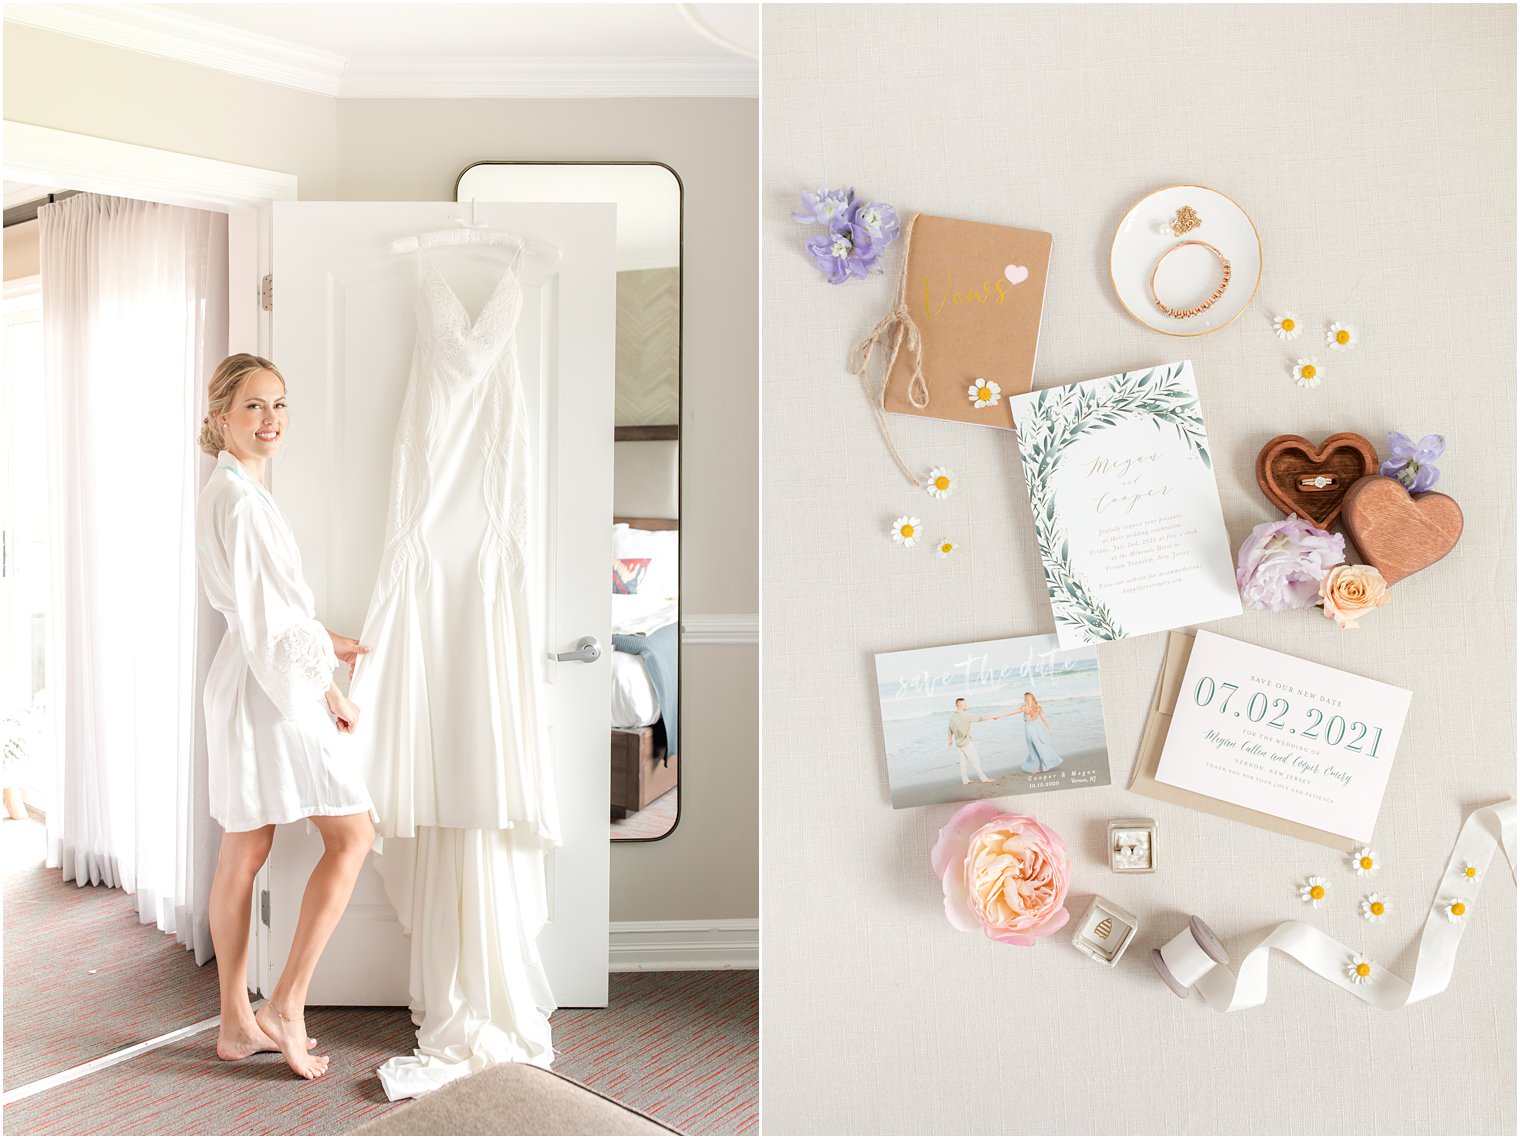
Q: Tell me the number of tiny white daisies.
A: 13